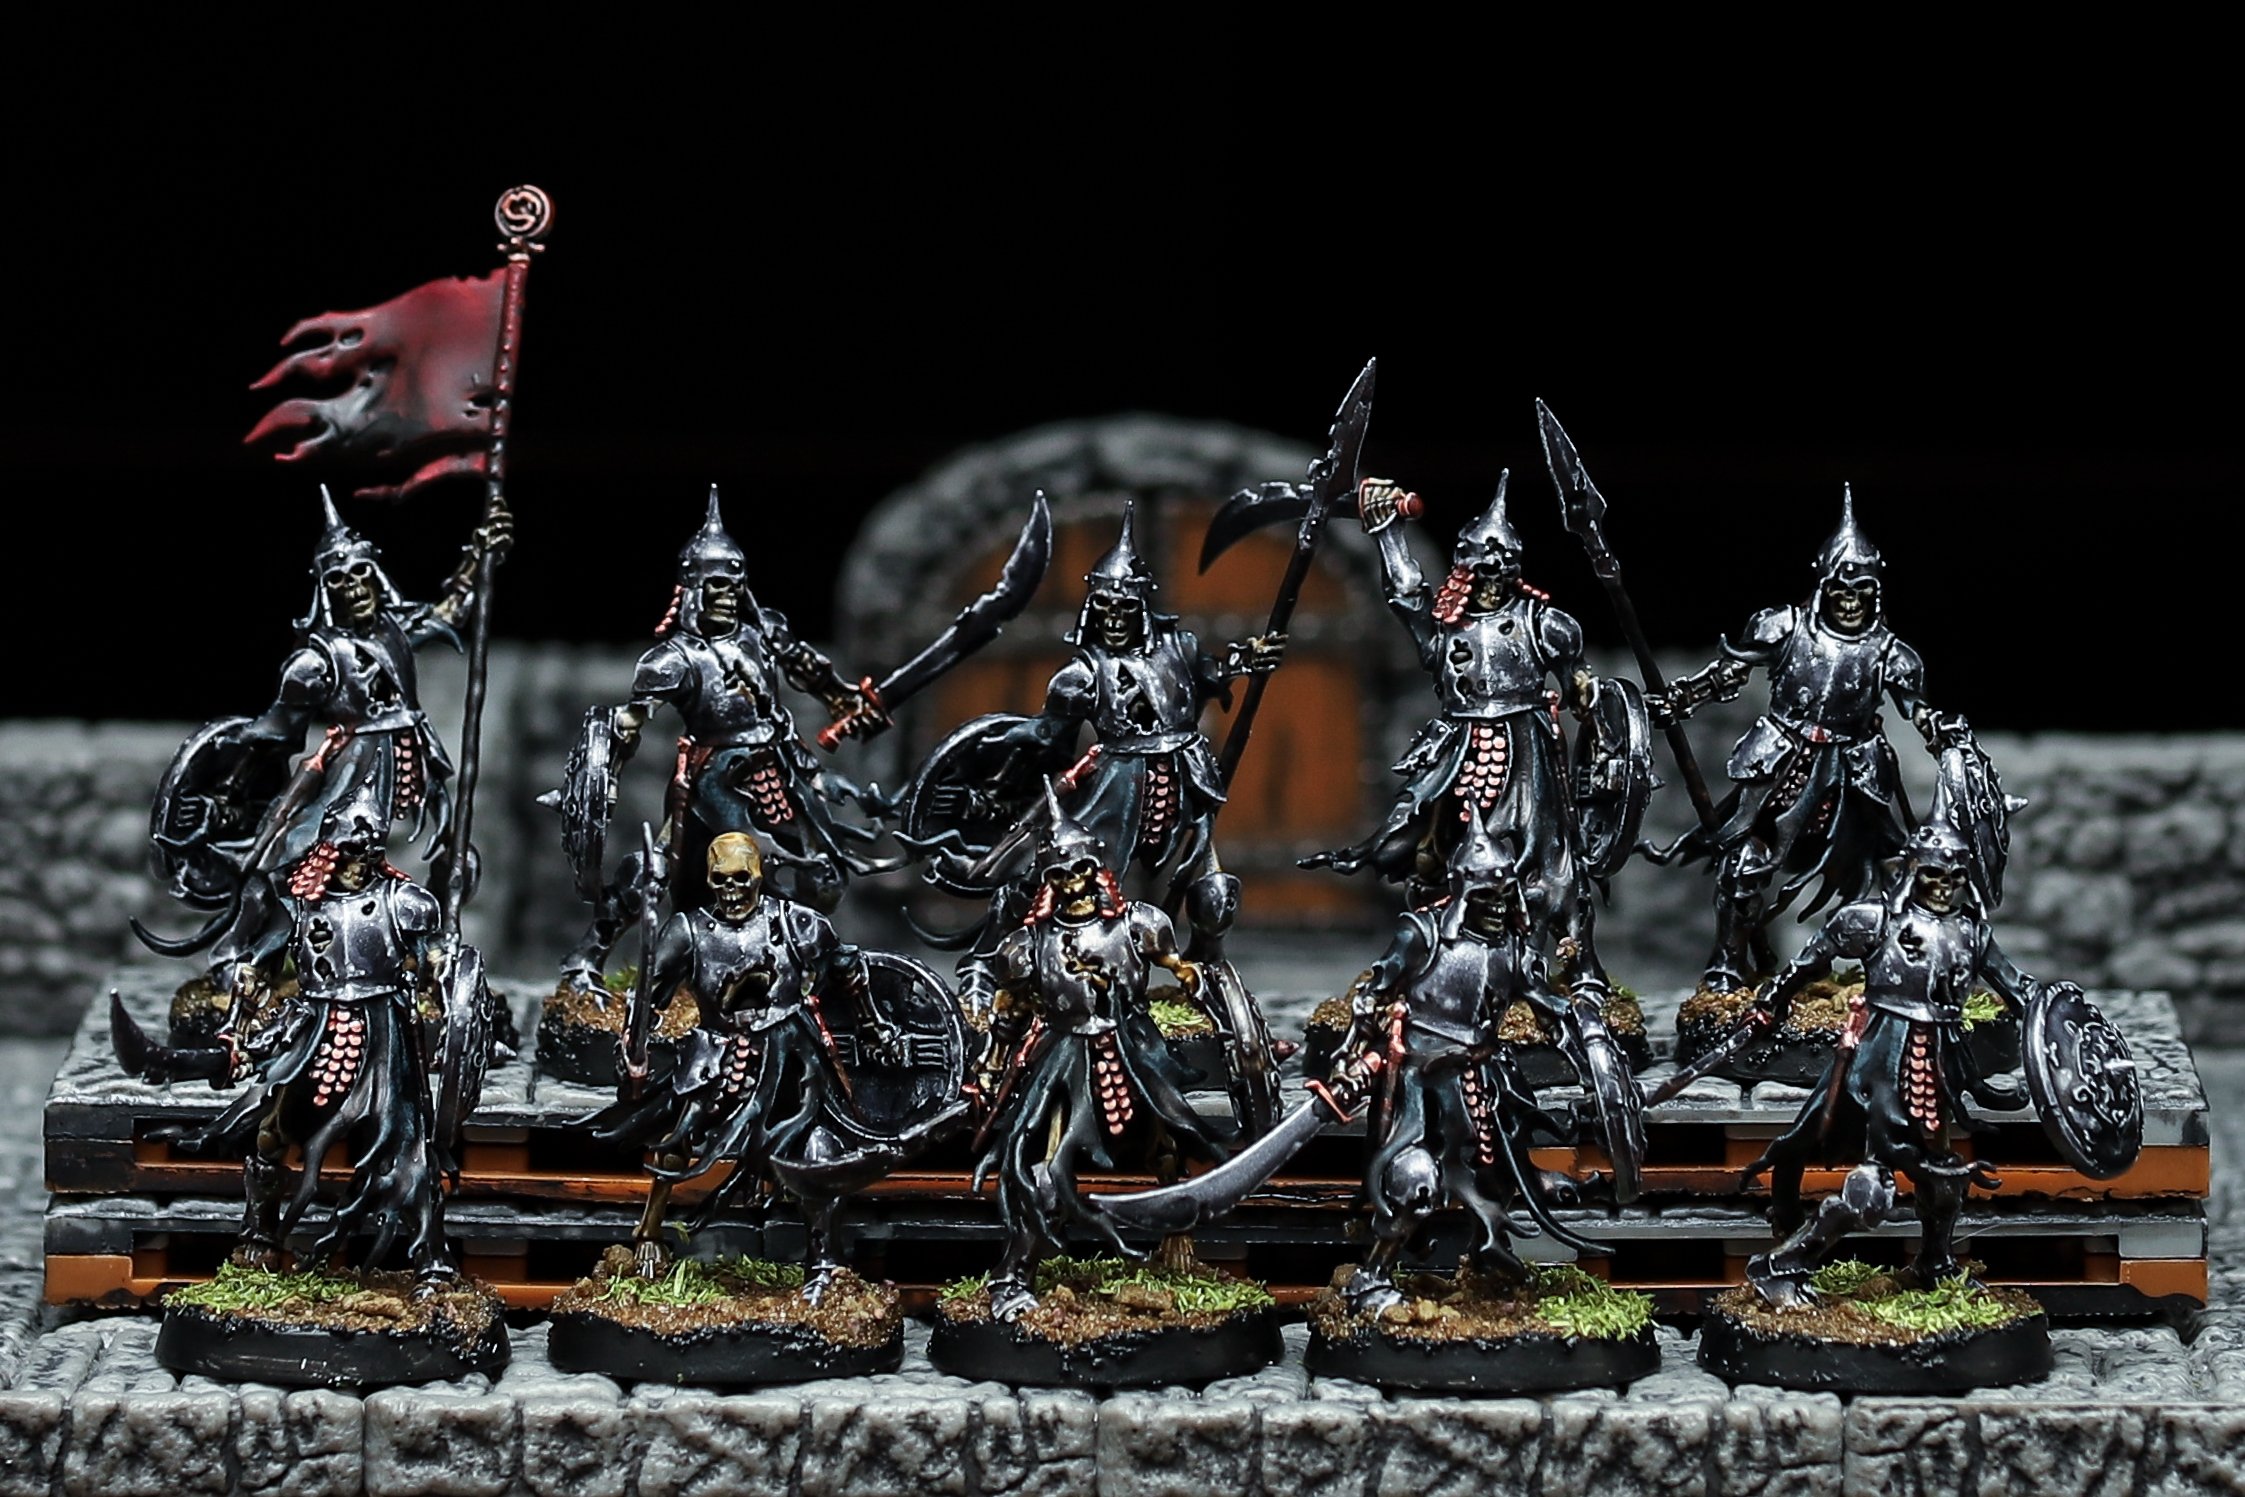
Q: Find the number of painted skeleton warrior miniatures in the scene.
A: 10